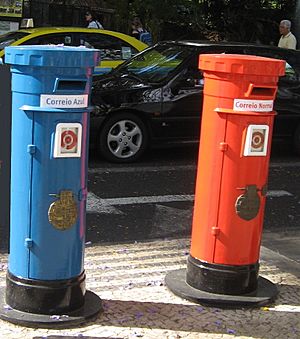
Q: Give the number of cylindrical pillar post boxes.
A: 2